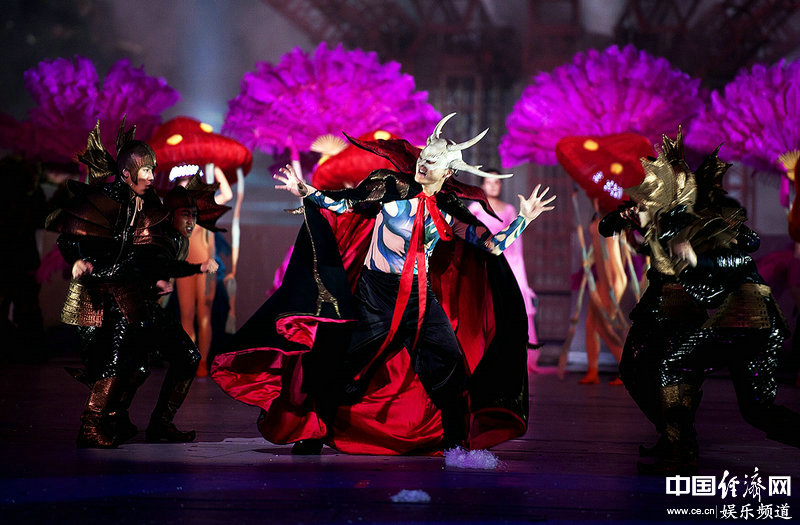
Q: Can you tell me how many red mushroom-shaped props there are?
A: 3